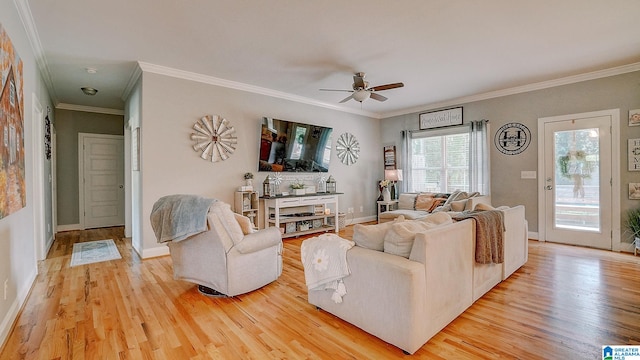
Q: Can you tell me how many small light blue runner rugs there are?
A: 1